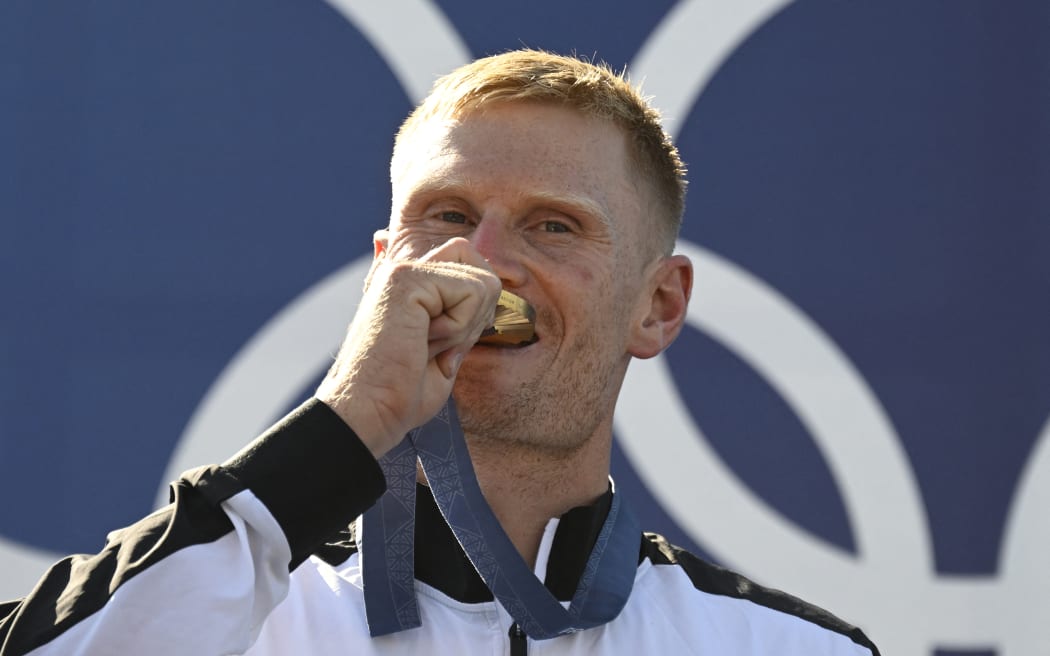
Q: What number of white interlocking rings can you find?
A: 4